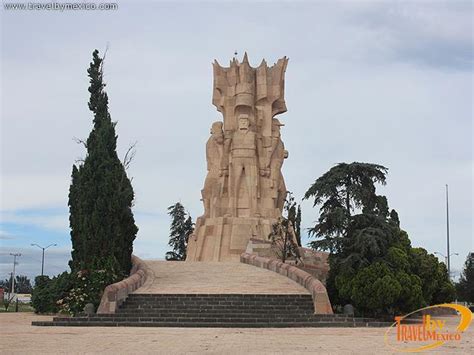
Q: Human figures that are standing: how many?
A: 3